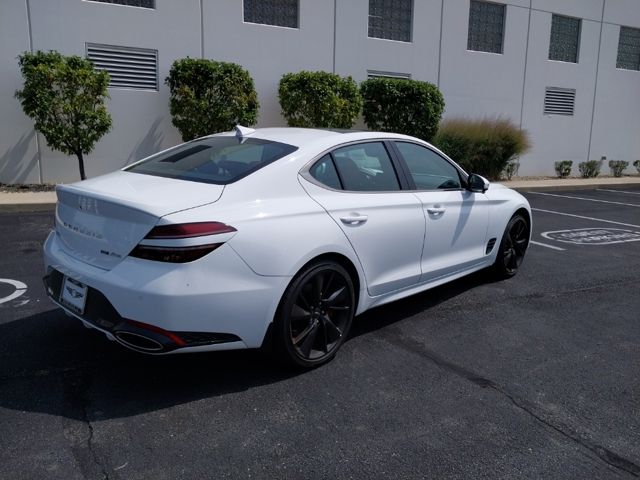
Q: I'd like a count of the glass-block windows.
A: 6